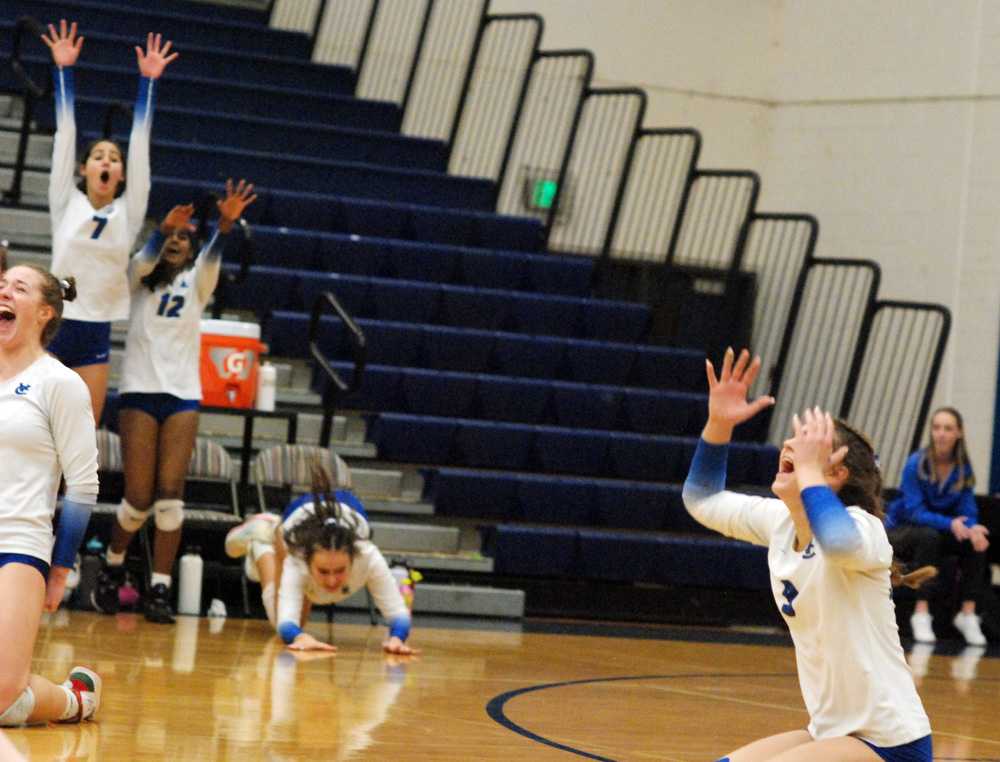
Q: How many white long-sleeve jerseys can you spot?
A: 5